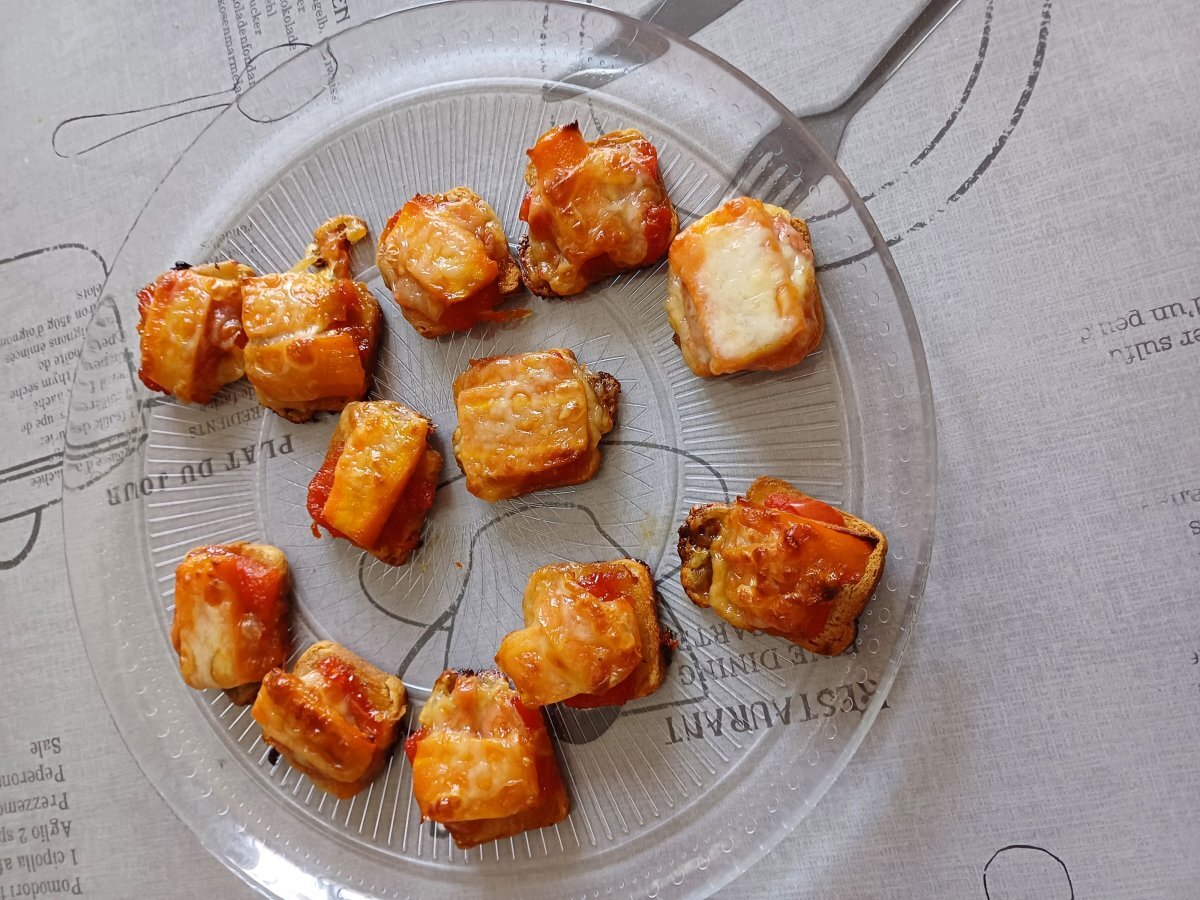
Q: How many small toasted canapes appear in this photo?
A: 12